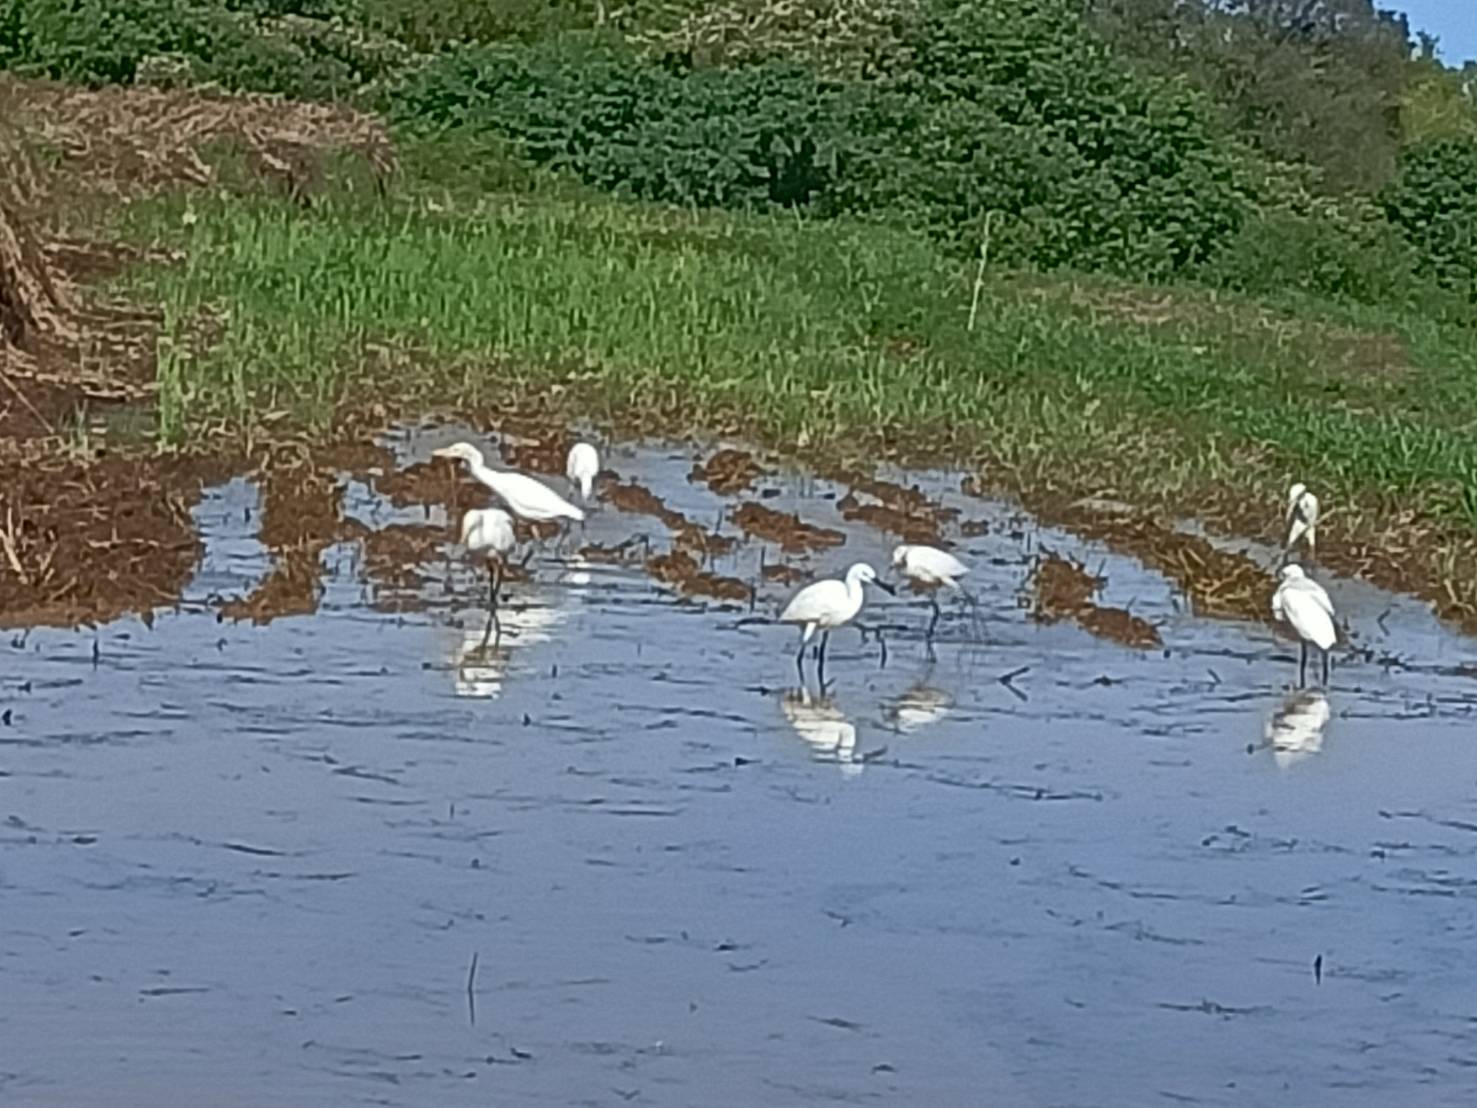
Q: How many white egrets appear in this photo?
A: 7